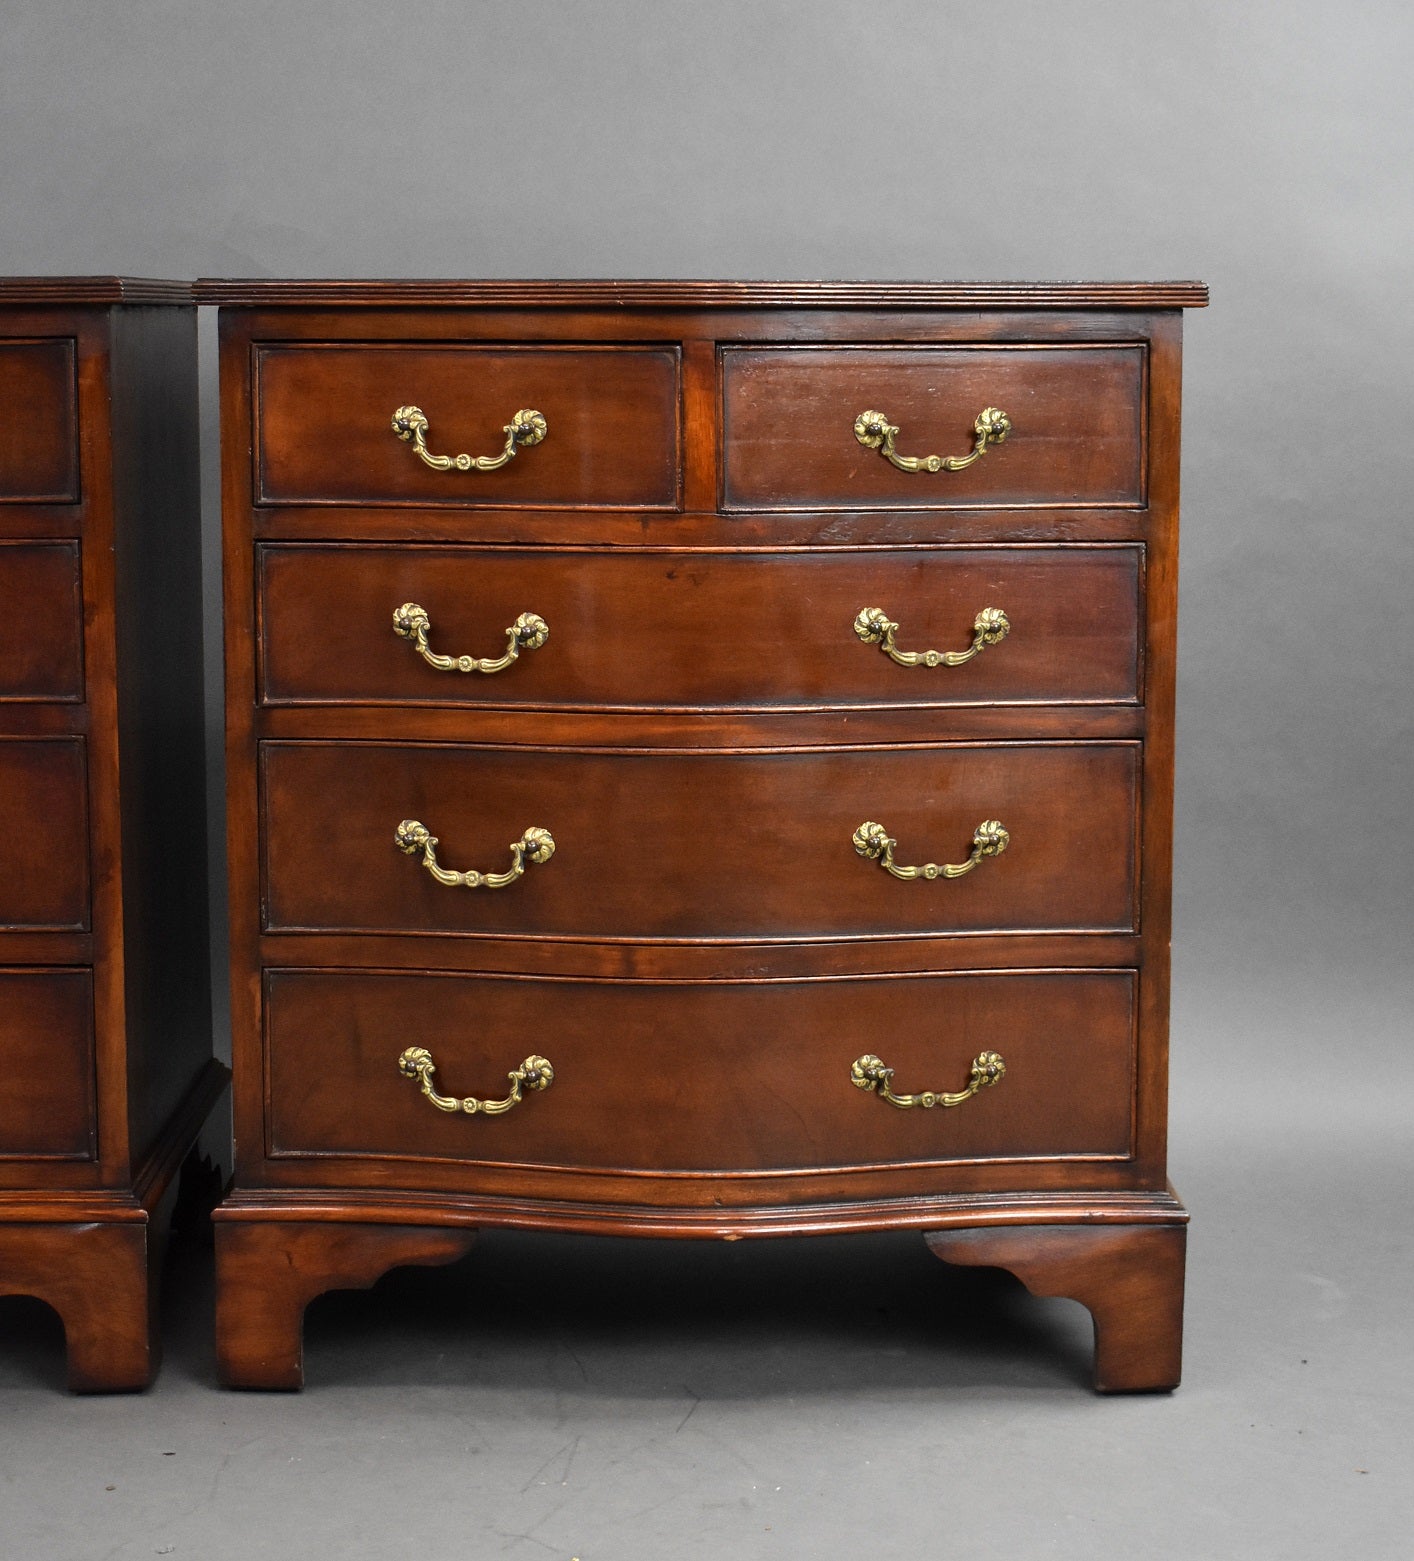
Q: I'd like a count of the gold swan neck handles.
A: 8